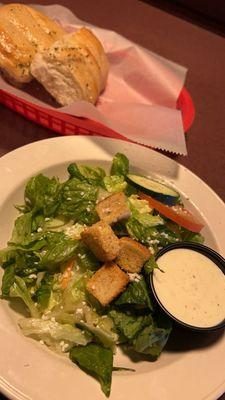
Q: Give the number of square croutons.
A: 4